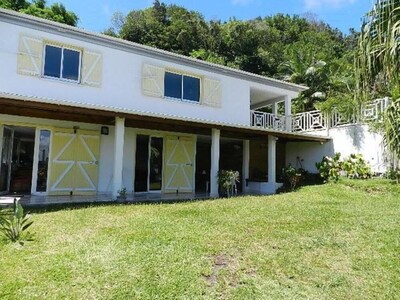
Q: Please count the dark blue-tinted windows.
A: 2